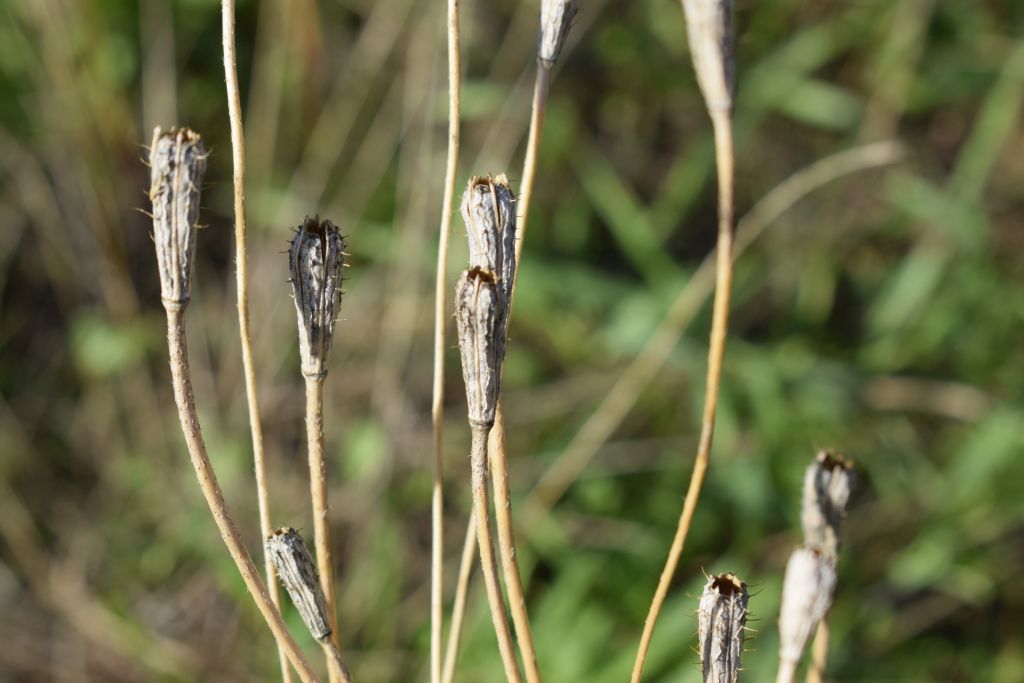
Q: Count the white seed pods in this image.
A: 10